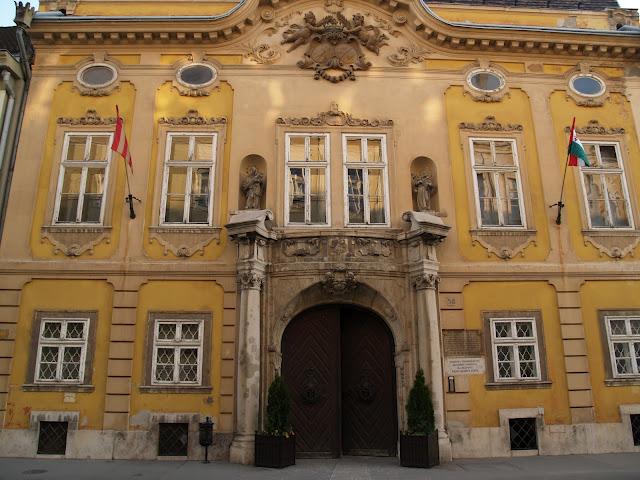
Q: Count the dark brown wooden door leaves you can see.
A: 2